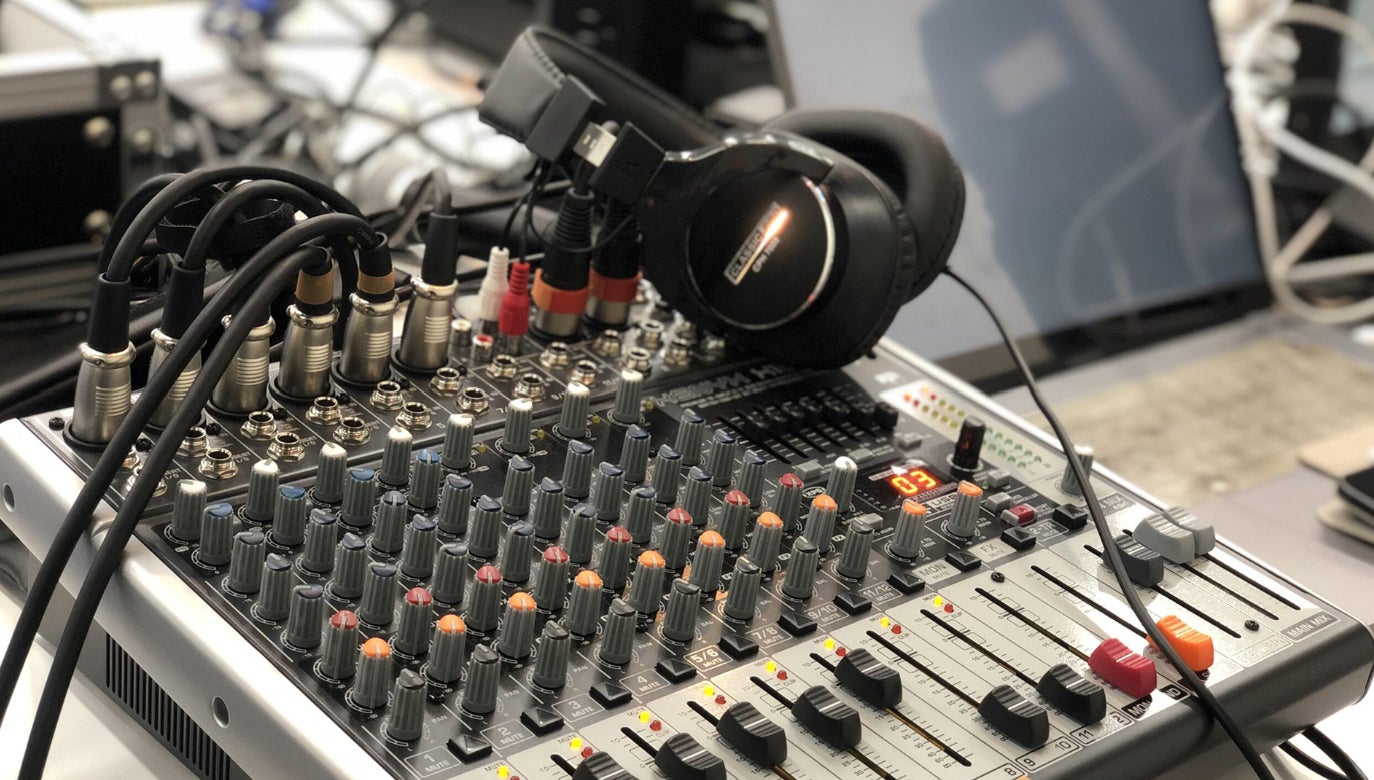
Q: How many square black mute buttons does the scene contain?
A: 11